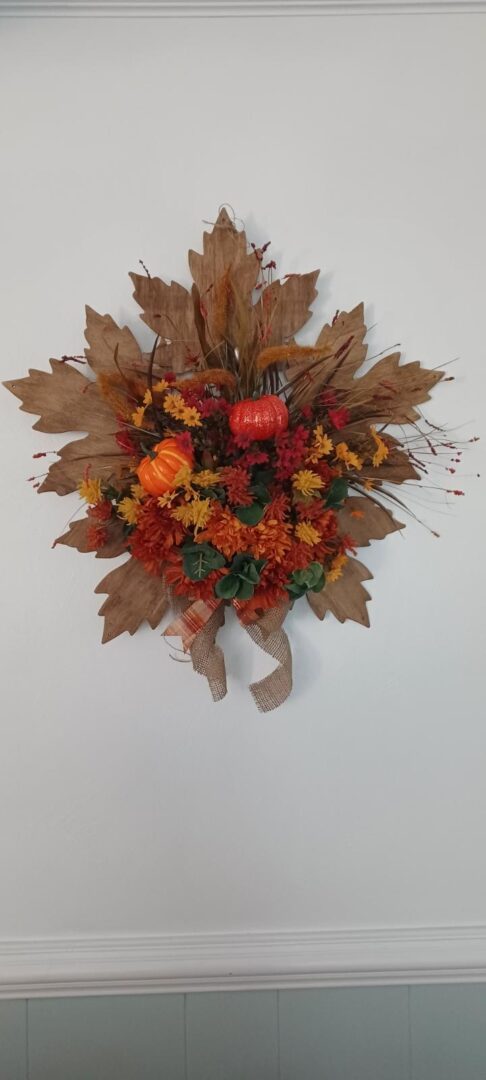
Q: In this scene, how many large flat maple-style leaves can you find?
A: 5